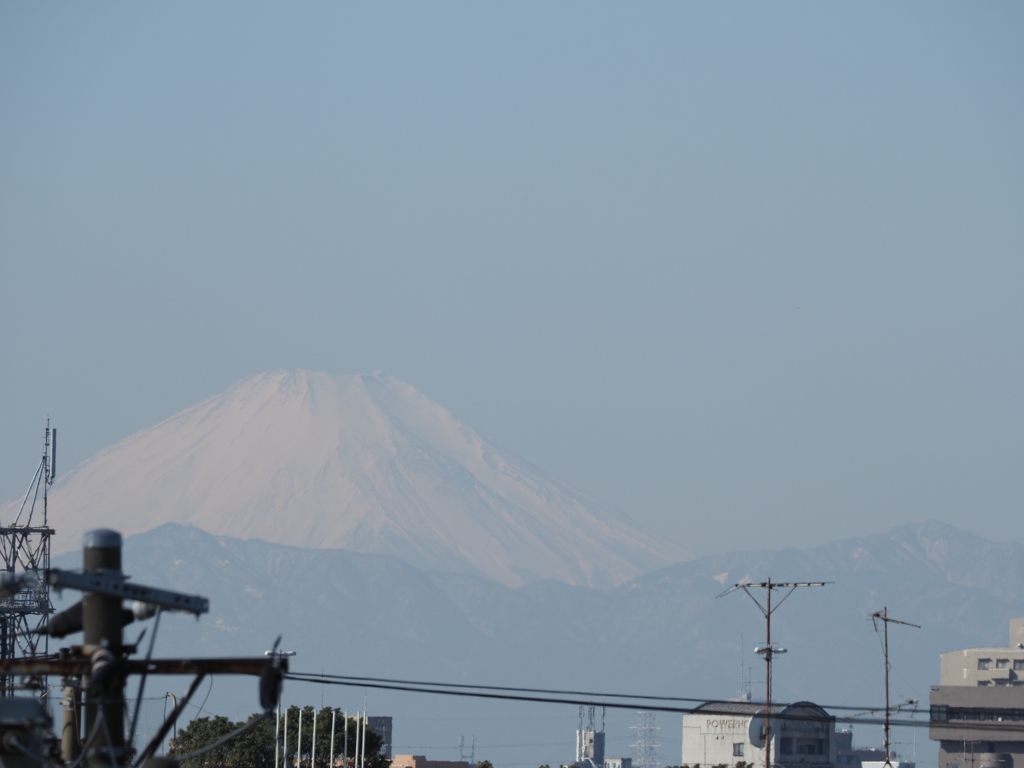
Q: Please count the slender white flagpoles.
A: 8